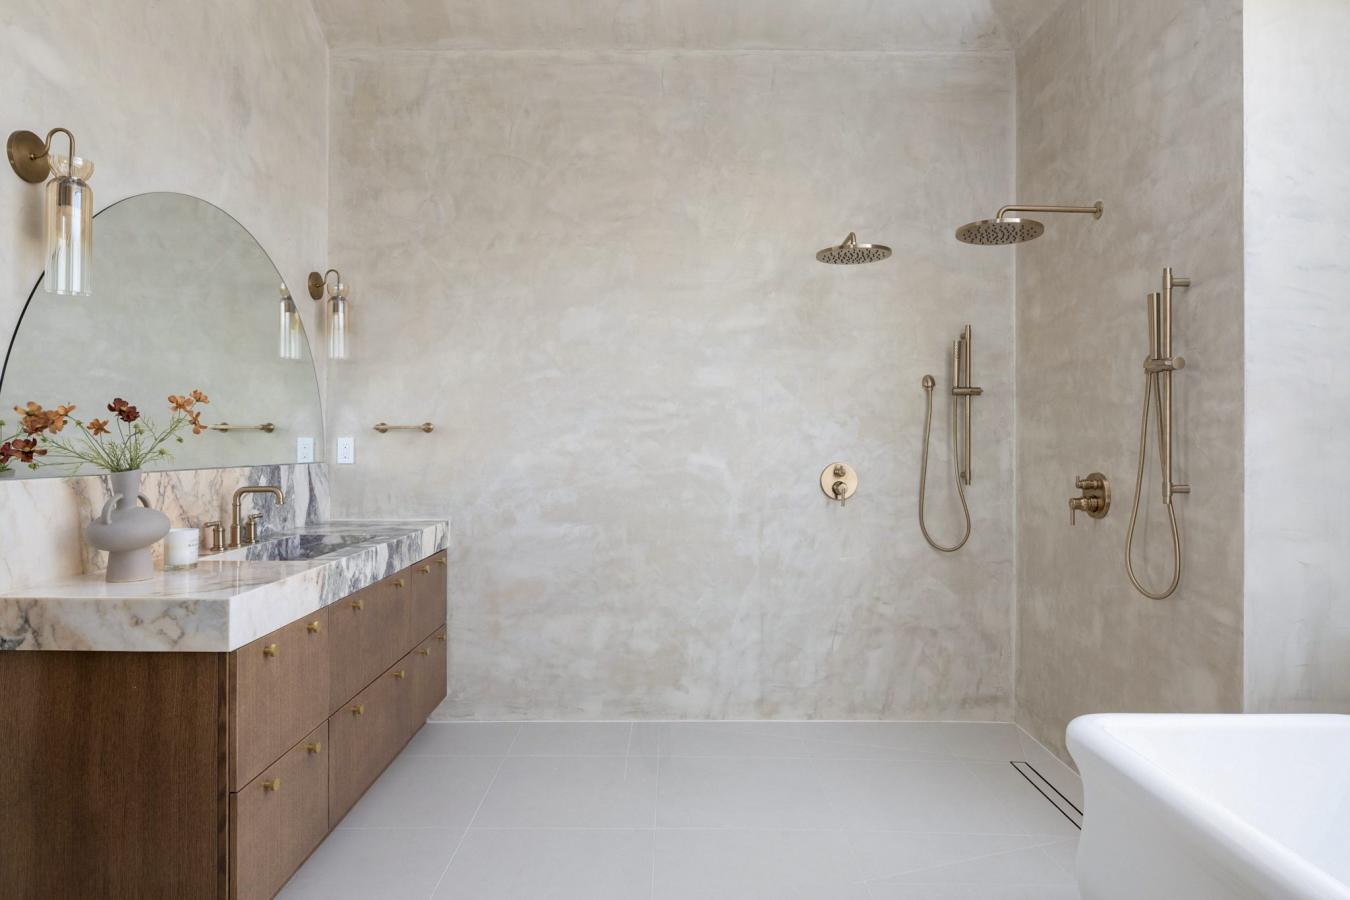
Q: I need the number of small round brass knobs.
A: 12